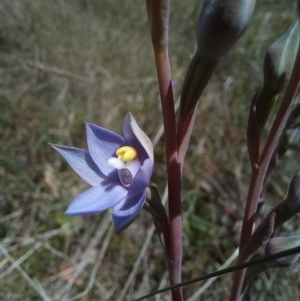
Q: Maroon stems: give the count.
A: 2